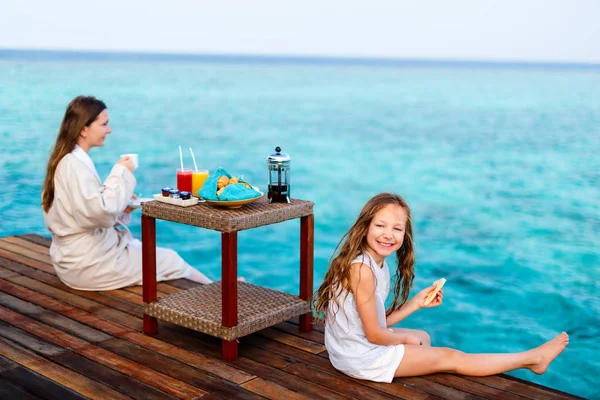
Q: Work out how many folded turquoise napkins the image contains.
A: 1